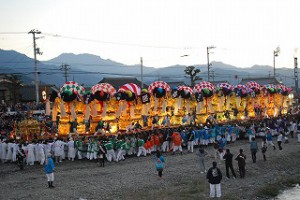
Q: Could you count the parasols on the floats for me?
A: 11